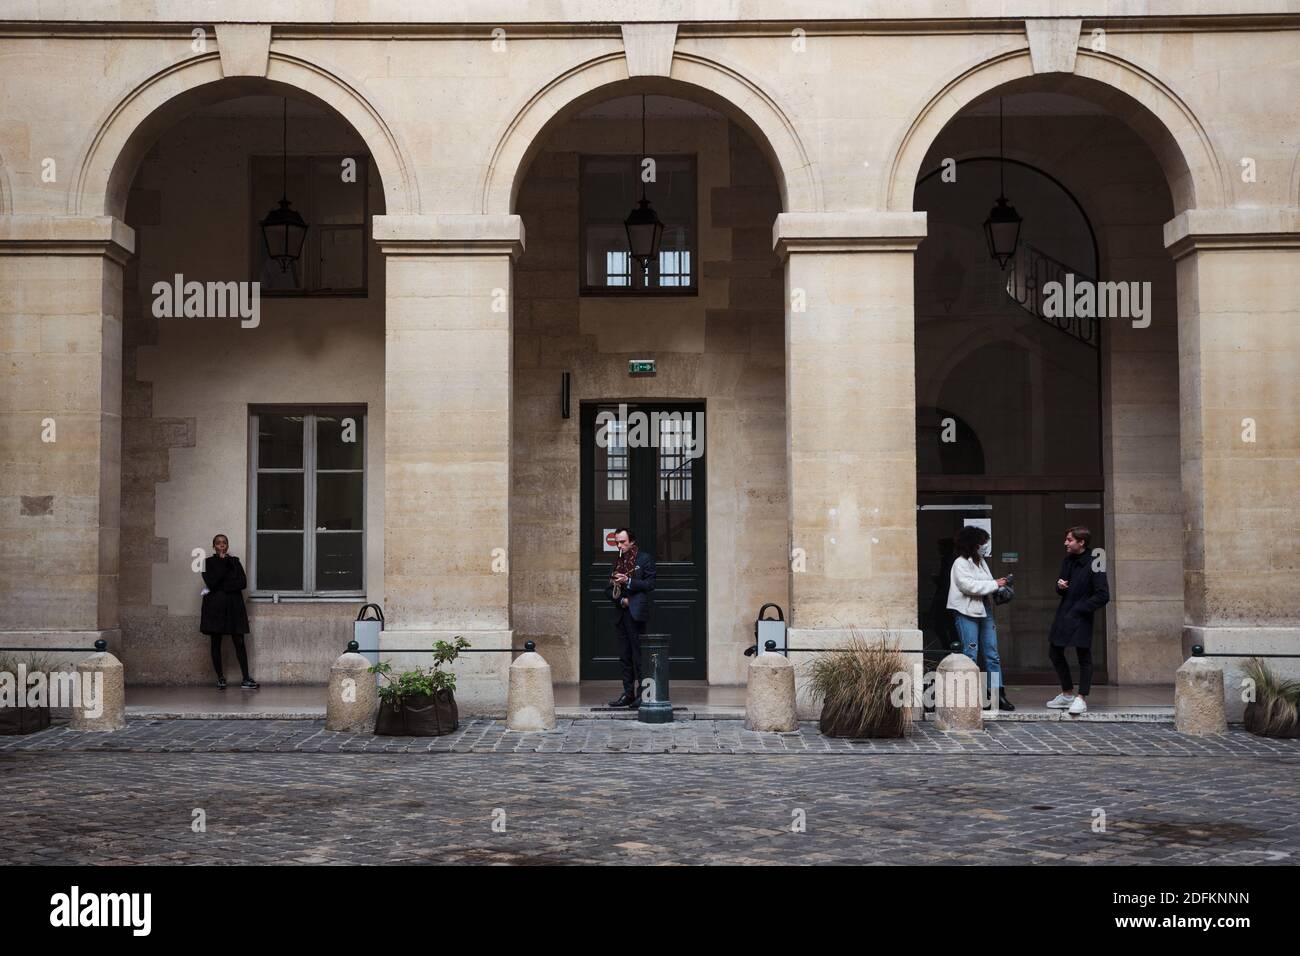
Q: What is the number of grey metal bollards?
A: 1